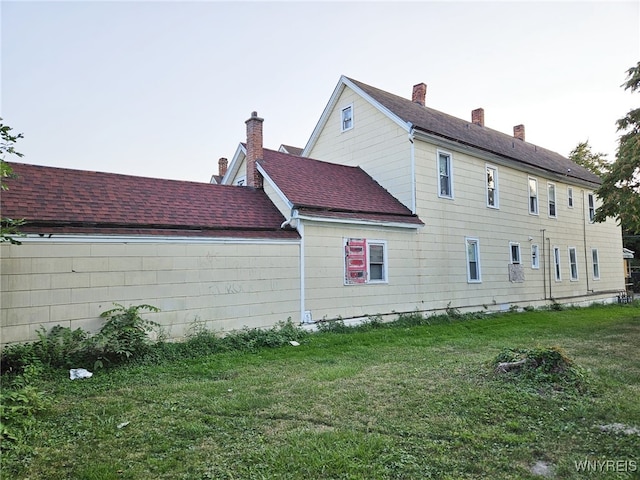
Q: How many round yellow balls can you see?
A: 0